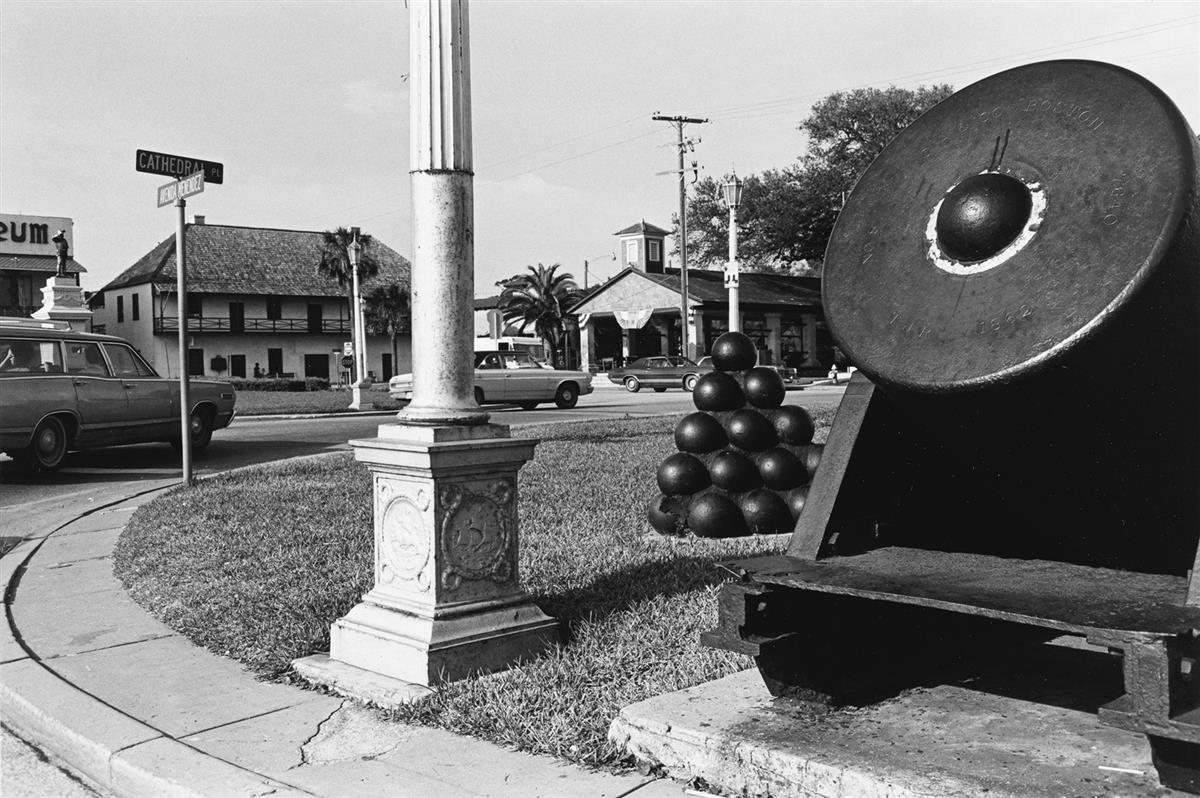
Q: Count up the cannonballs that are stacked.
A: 14